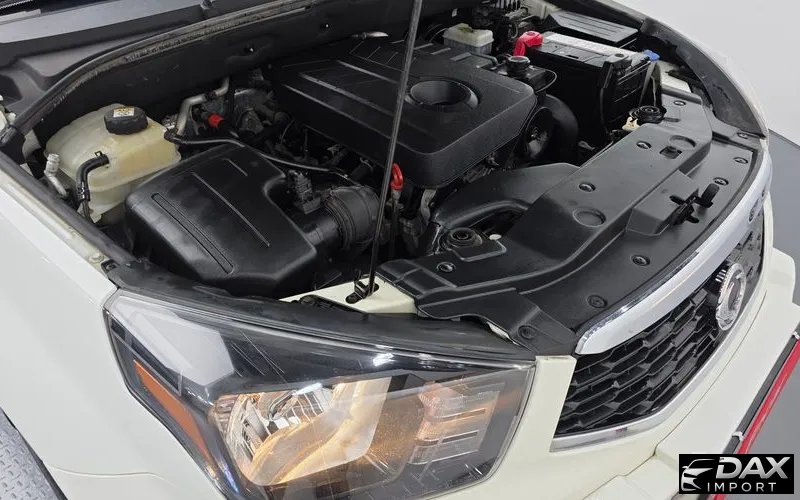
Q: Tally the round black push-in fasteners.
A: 10